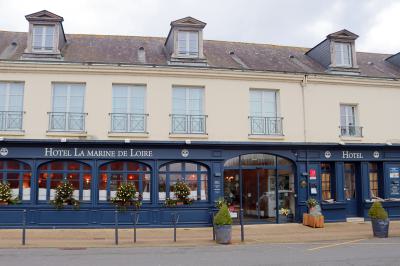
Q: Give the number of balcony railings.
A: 6